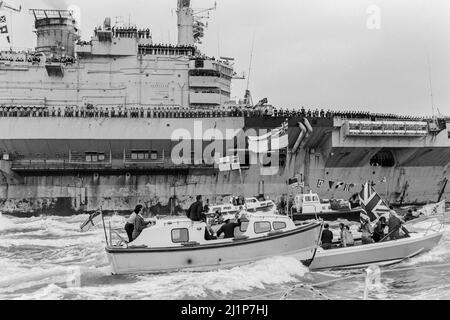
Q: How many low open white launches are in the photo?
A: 1